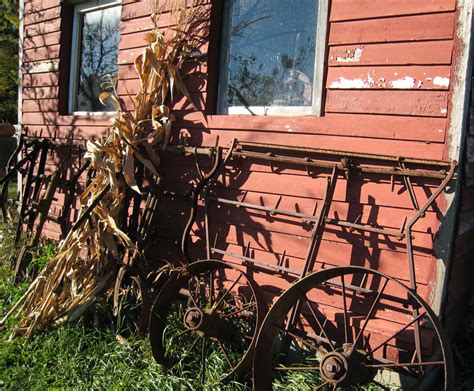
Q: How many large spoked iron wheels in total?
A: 2